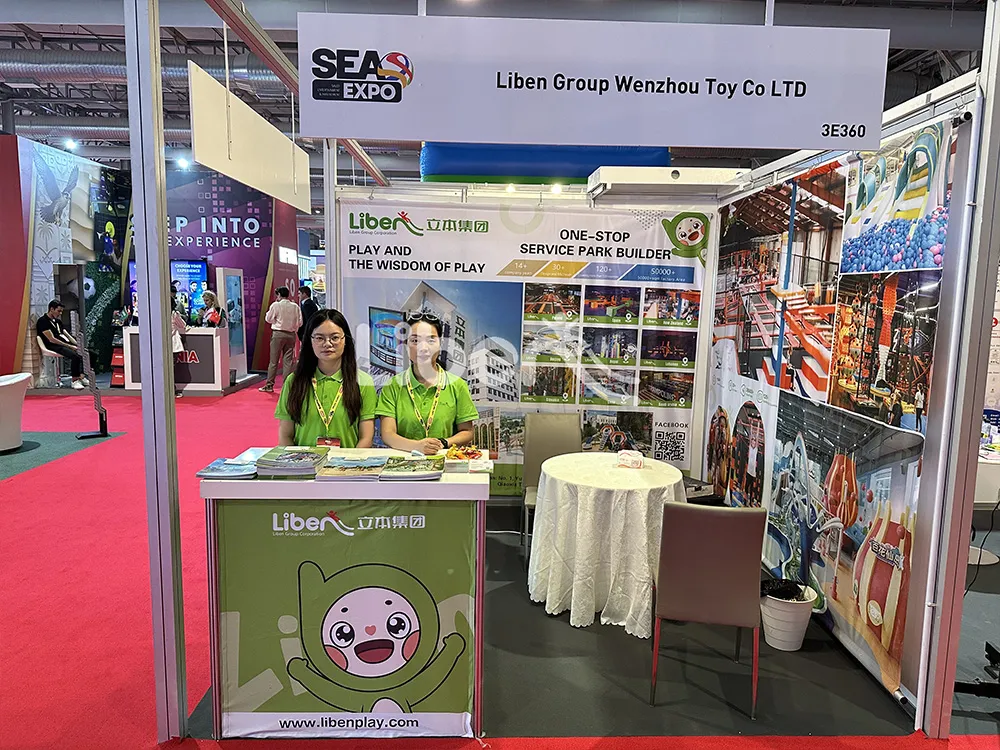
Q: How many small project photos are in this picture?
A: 9